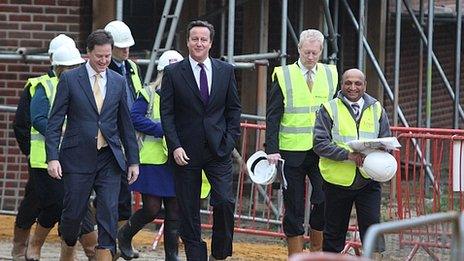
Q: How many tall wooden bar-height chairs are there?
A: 0